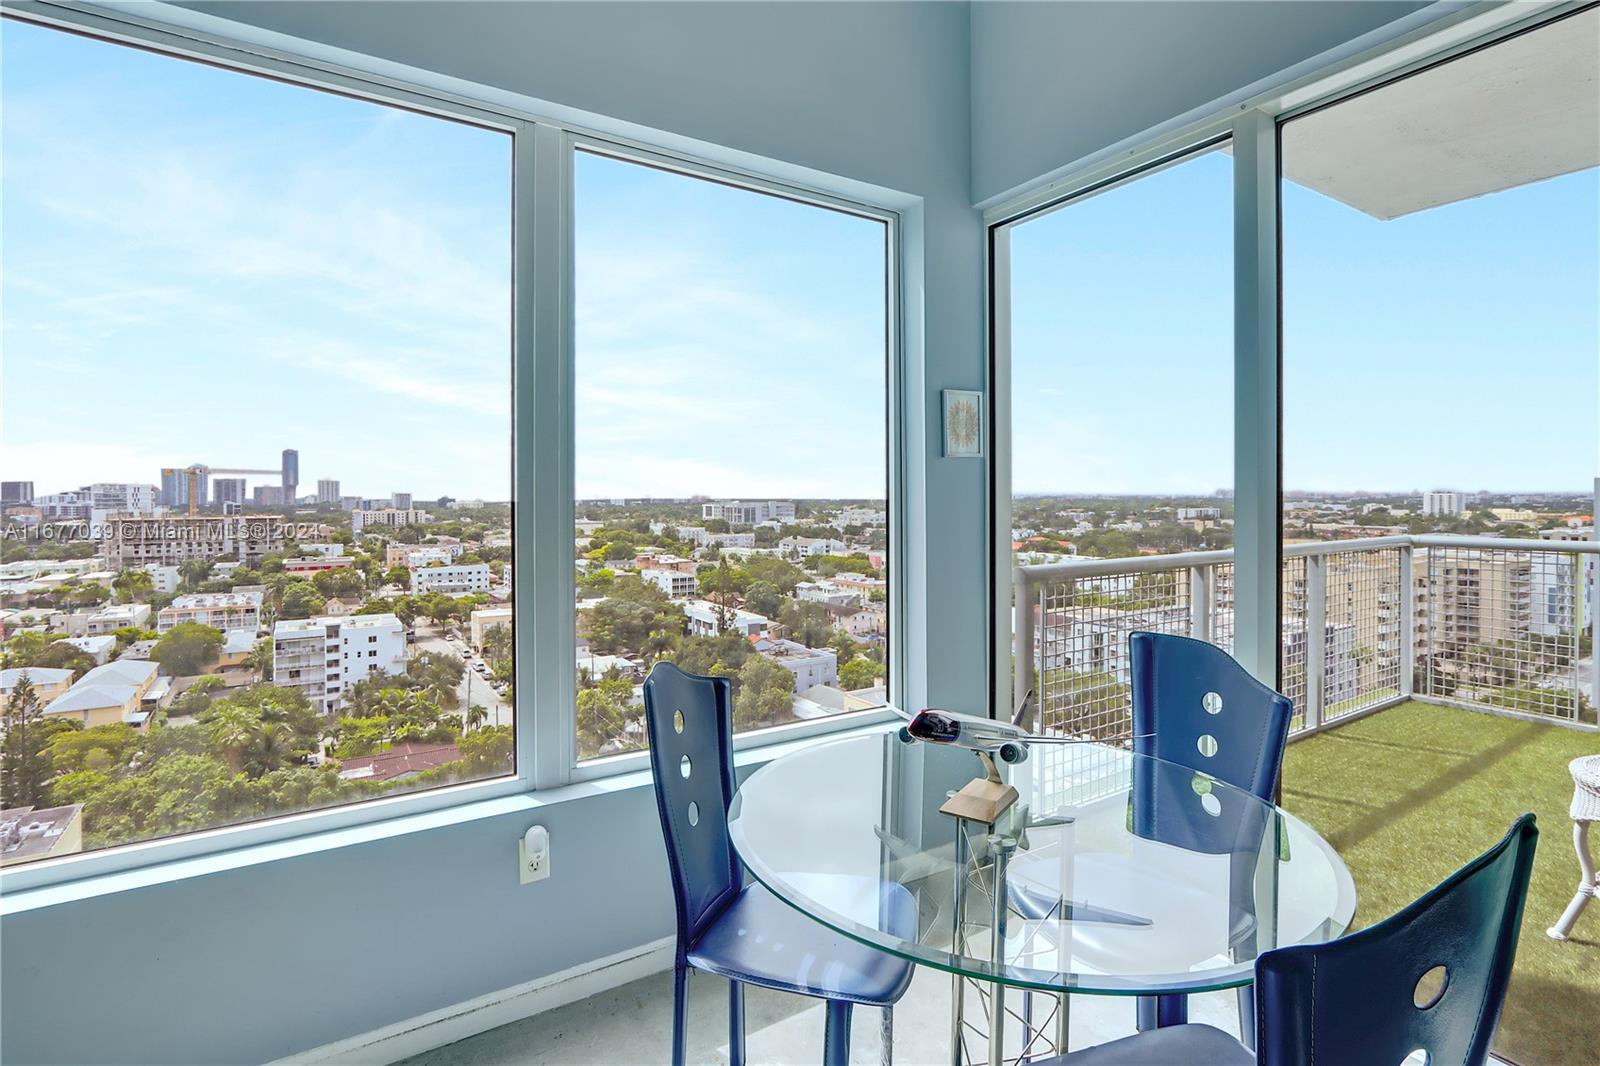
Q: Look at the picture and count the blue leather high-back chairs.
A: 3